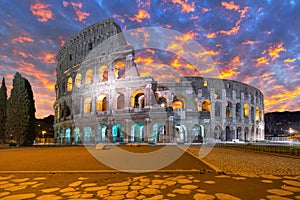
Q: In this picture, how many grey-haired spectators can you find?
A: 0